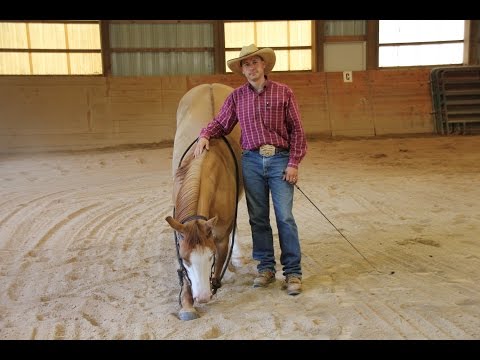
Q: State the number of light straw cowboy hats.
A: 1